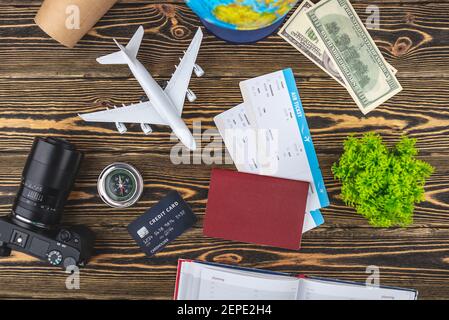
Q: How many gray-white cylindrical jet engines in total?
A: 4